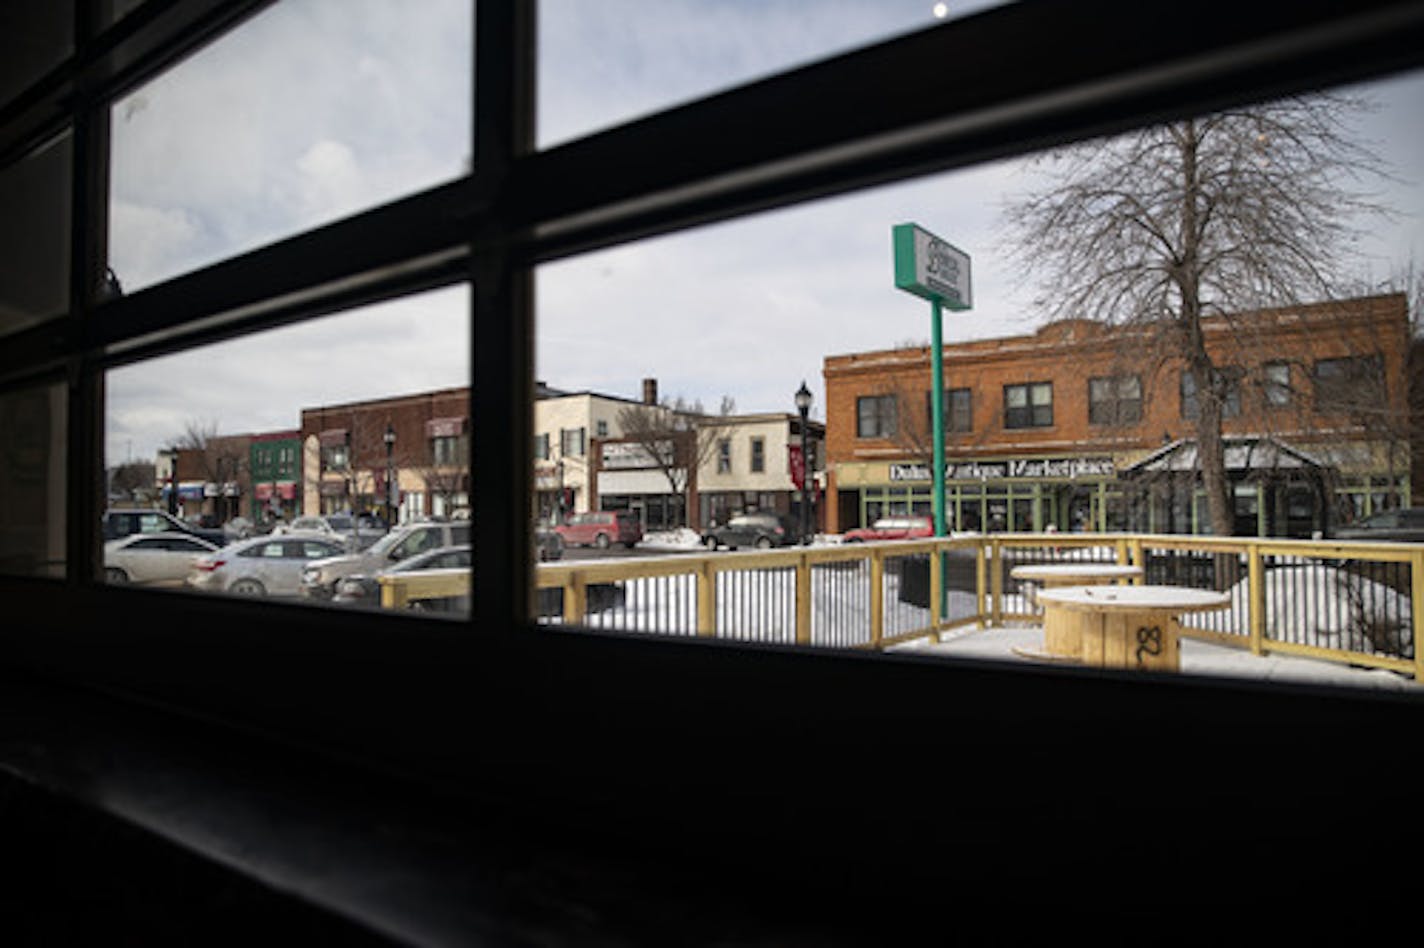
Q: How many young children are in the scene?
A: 0